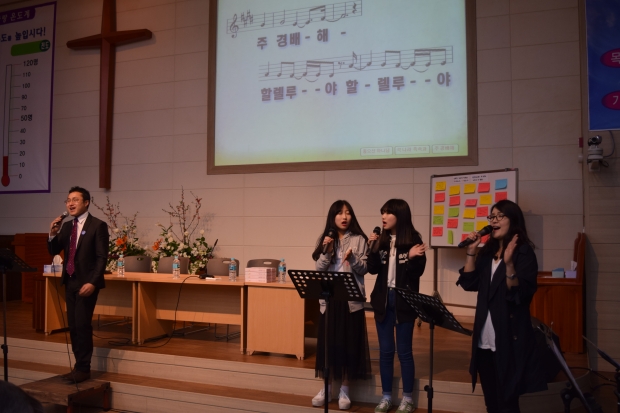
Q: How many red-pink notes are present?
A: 10